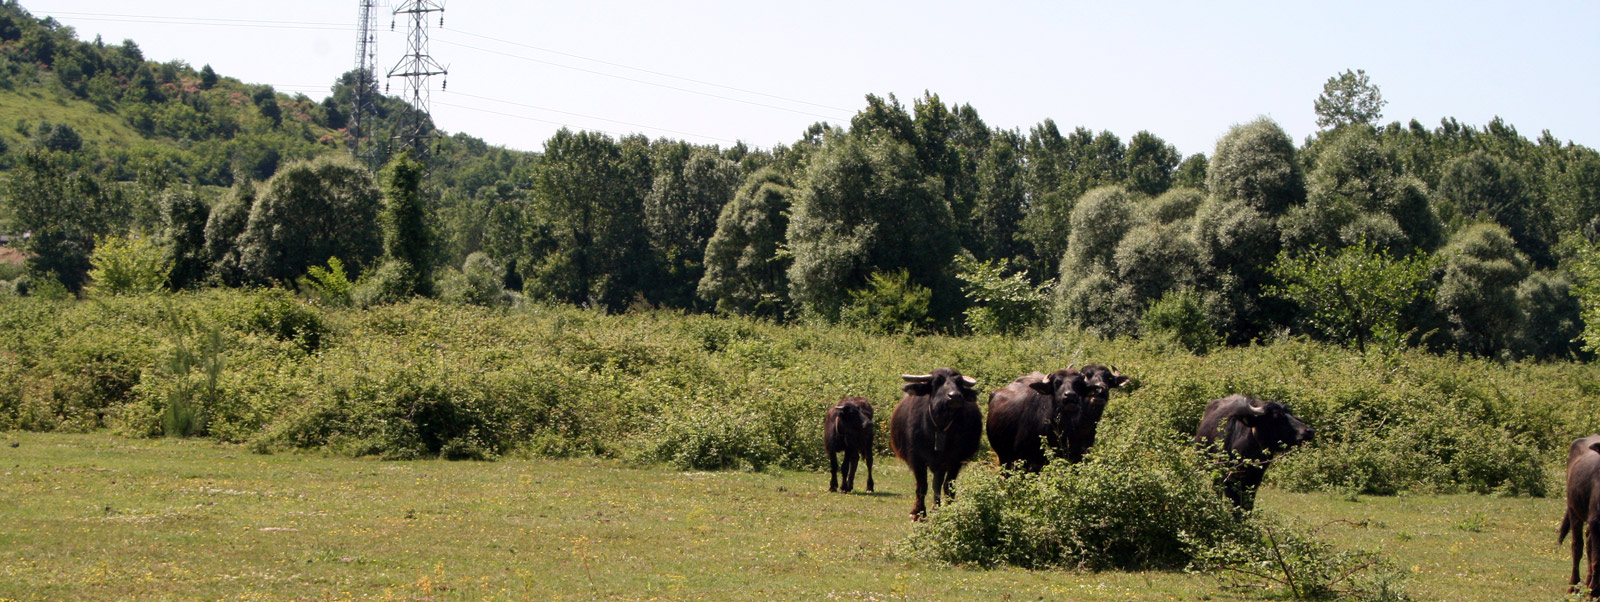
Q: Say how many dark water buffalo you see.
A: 6